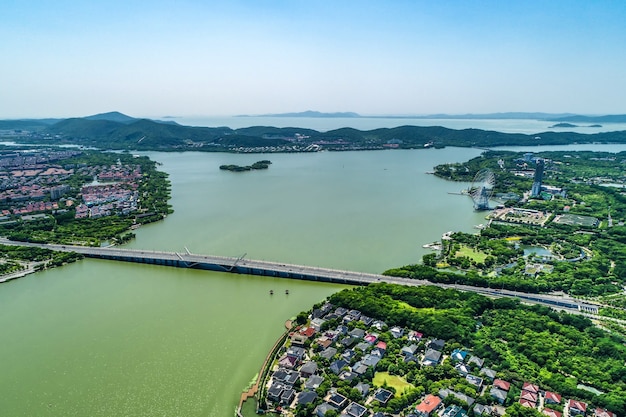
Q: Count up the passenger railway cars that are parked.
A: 0